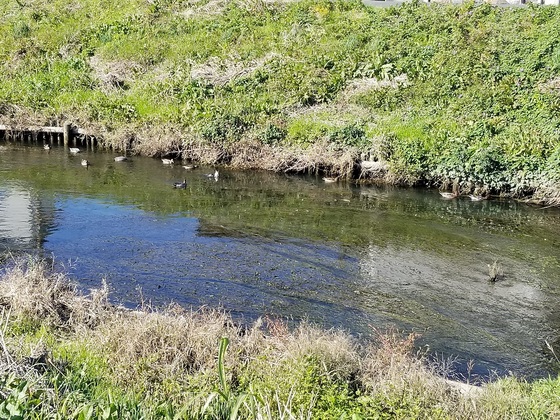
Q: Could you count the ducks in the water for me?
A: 11